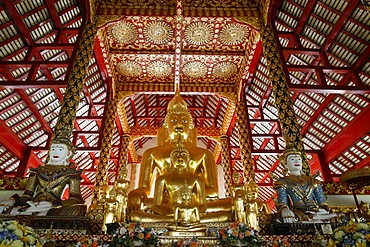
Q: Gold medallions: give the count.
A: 8